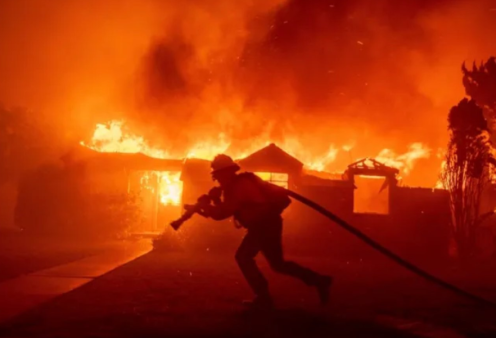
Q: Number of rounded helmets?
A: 1